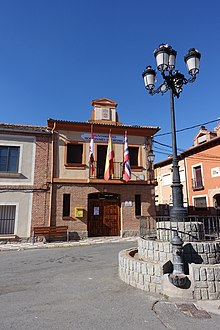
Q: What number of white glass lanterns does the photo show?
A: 4